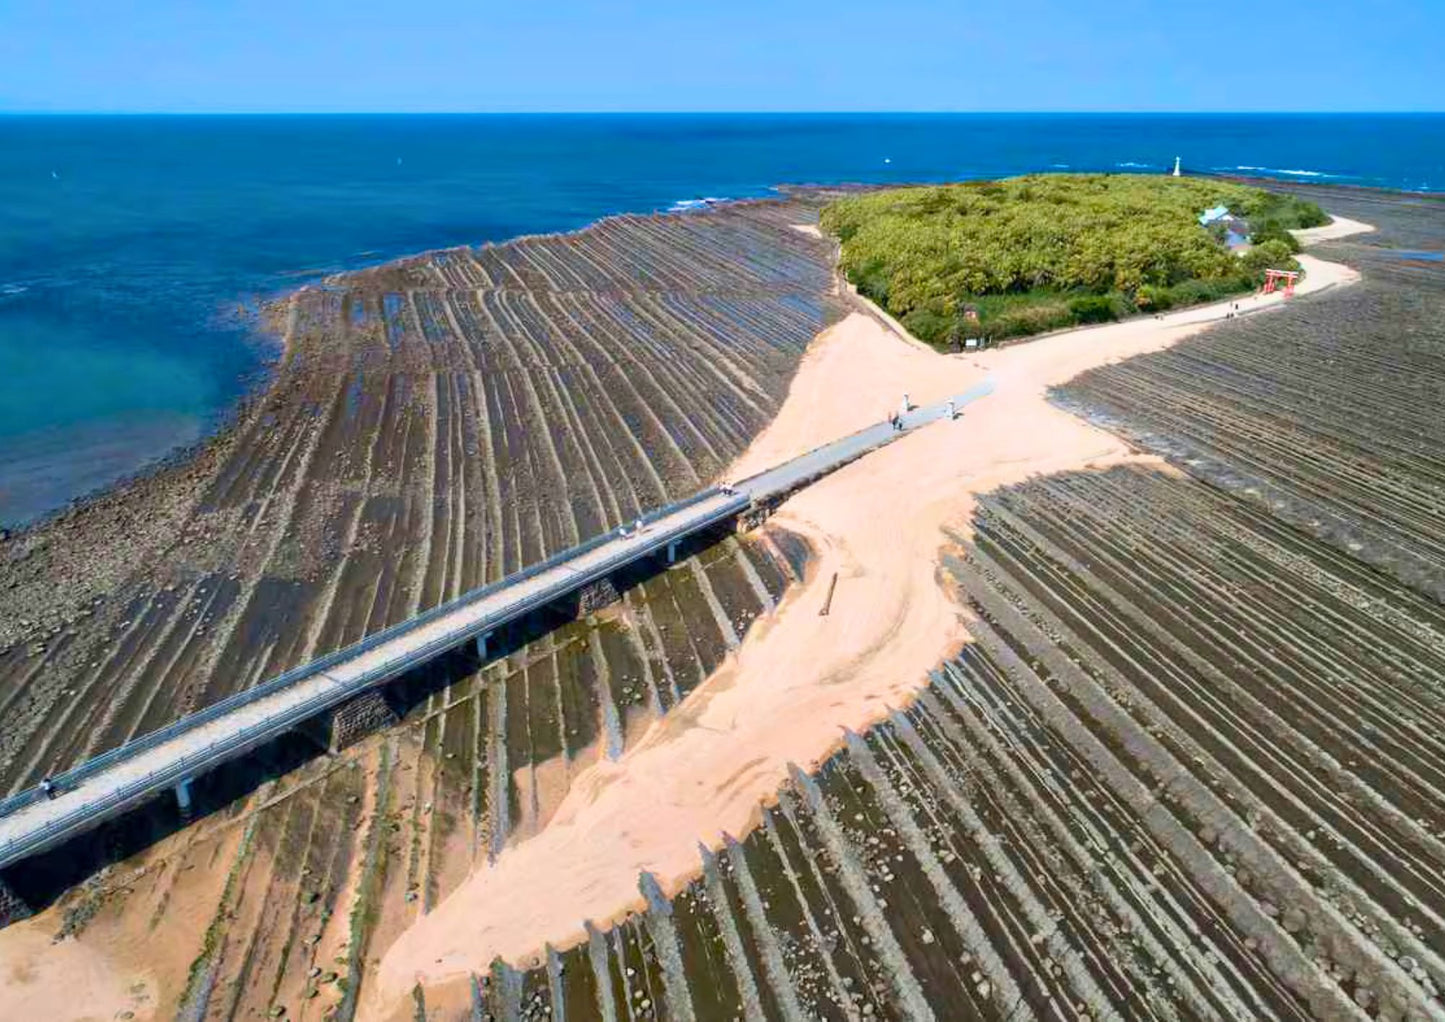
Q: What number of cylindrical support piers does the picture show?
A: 3